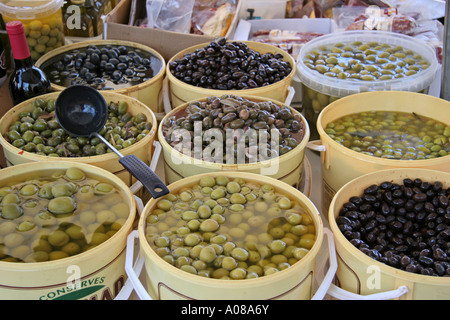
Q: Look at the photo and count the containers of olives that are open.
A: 9